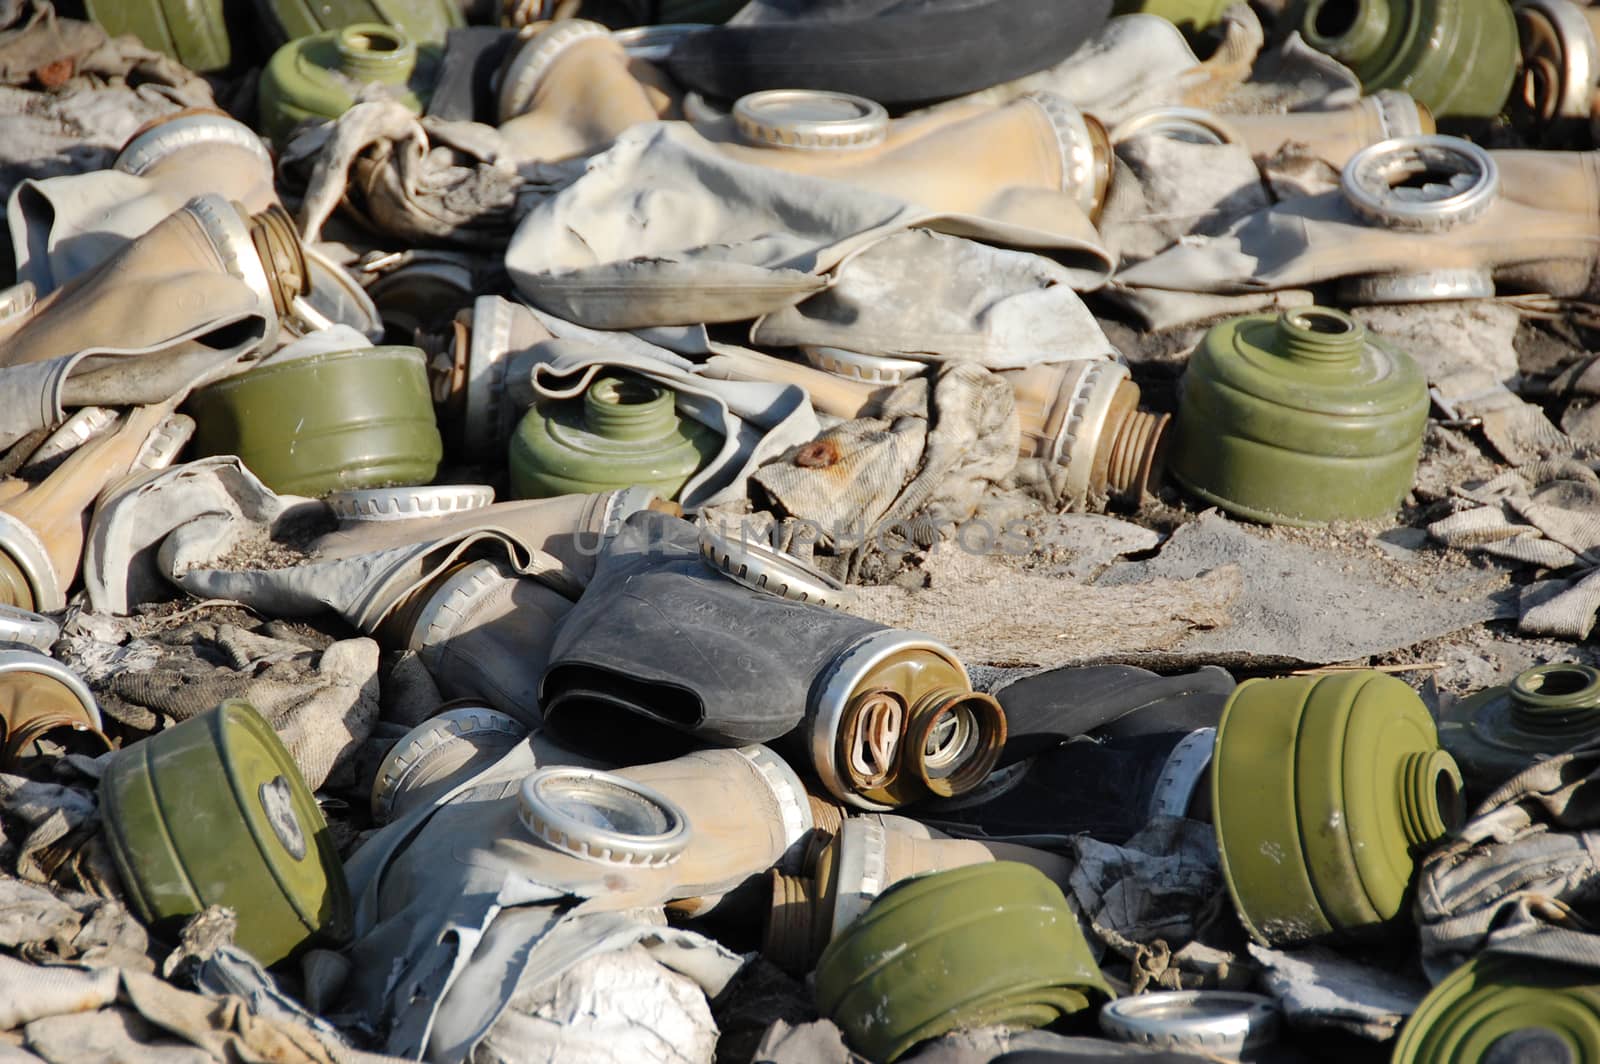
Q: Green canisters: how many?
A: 13